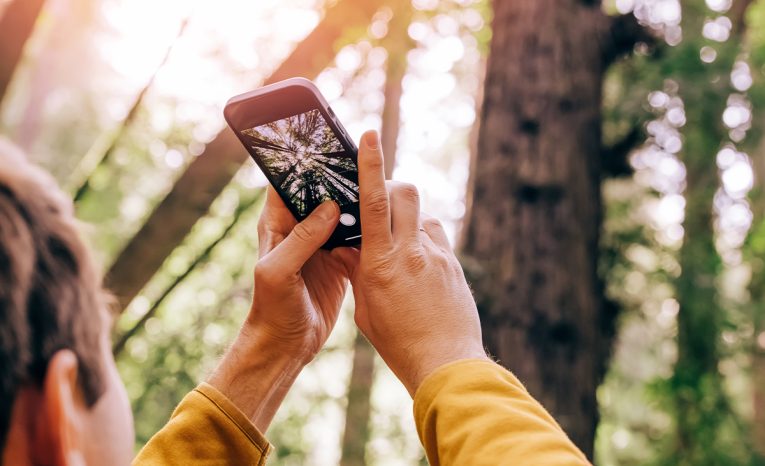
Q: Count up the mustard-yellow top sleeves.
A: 2